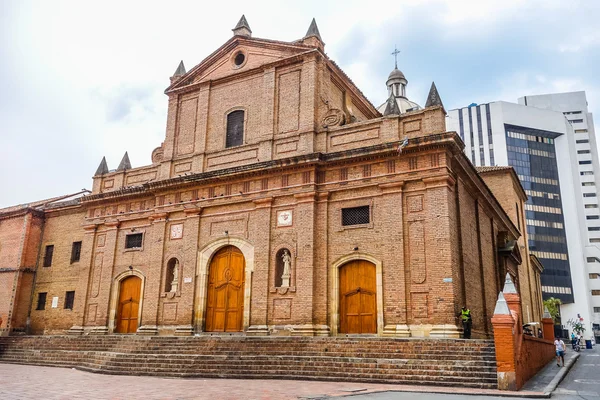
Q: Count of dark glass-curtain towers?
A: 1